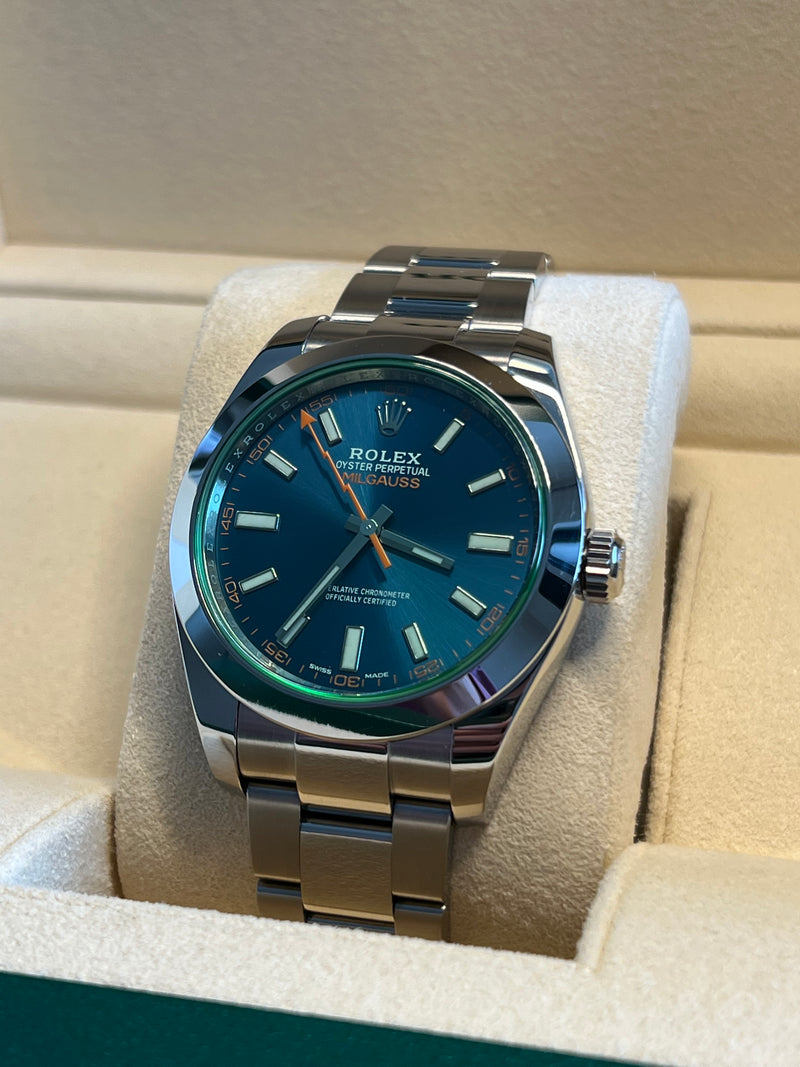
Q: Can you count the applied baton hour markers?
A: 11